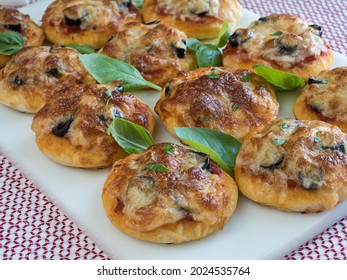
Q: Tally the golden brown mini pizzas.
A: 11